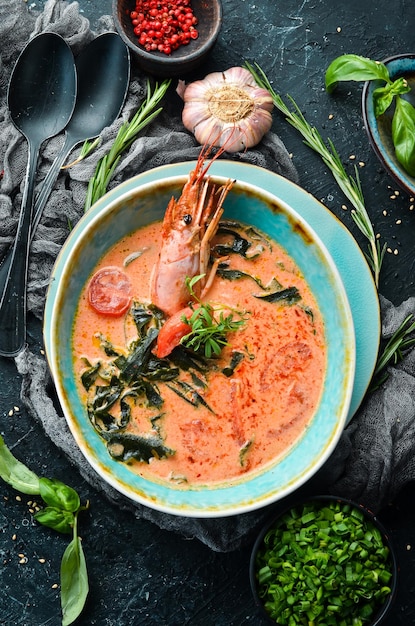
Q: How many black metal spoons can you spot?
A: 2